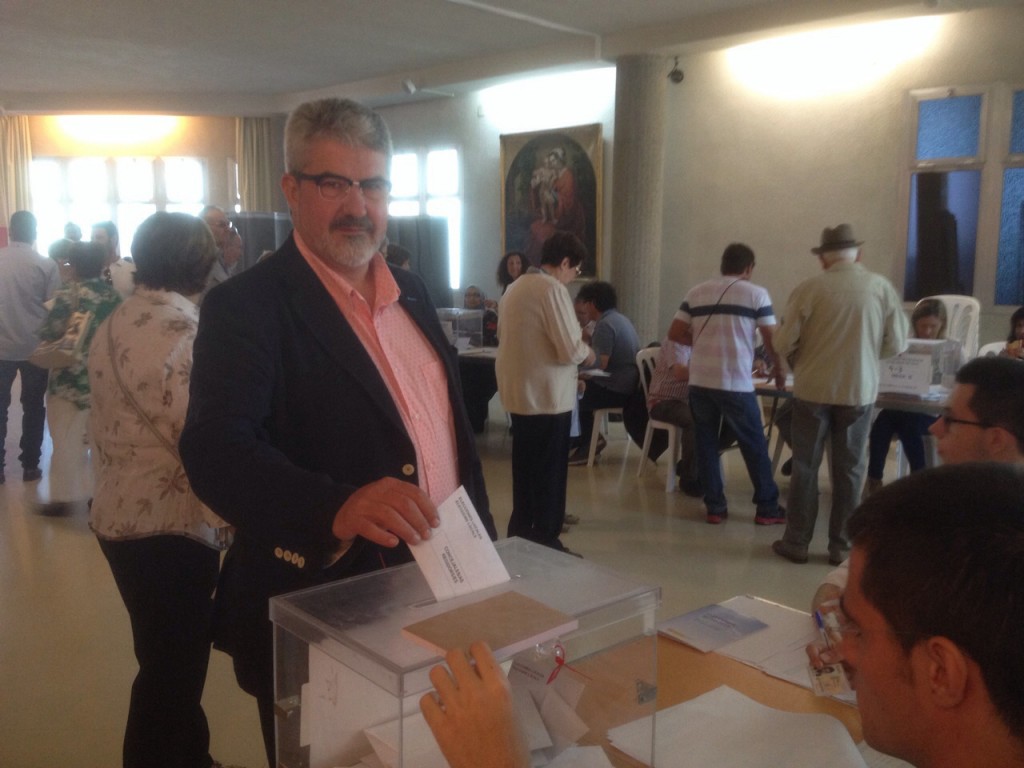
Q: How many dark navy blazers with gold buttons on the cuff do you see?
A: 1